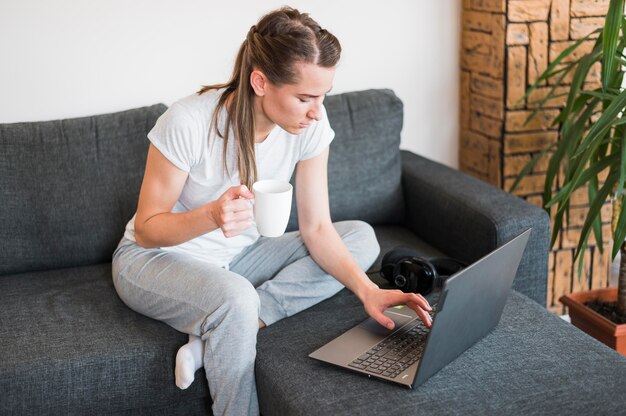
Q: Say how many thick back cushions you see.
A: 2